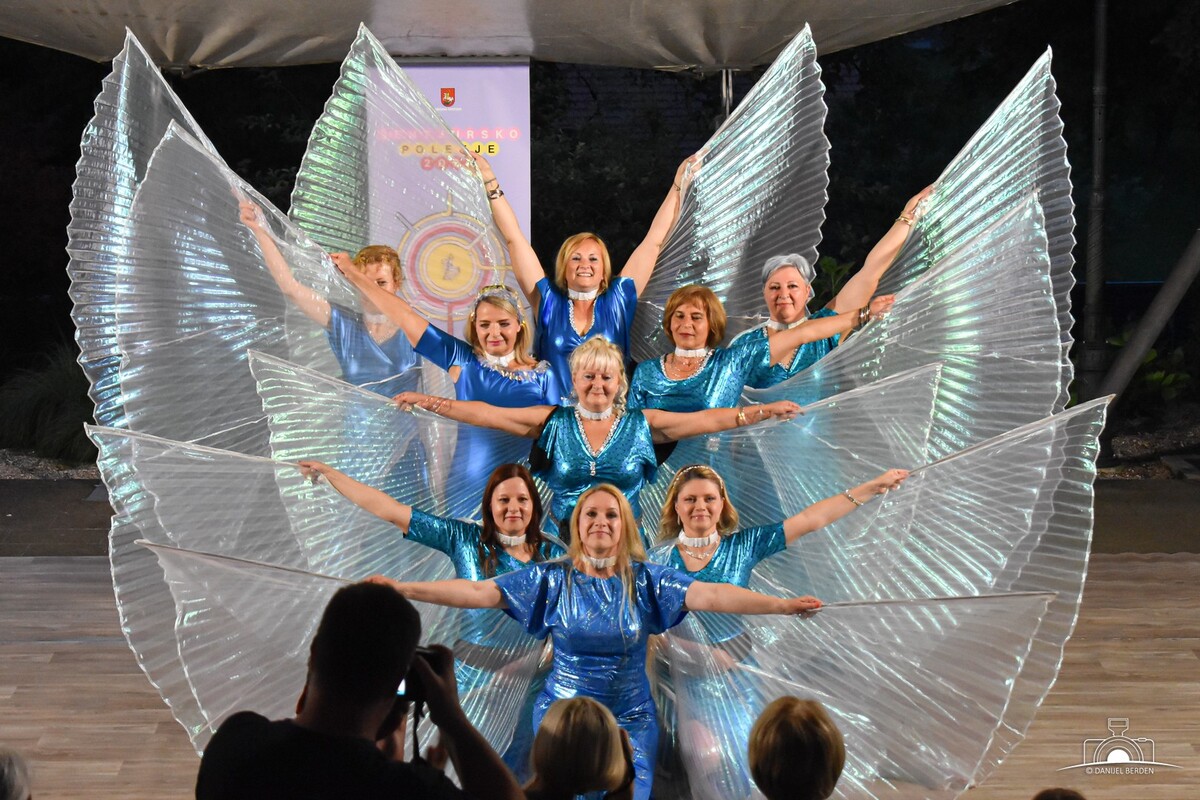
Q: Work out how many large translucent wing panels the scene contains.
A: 12